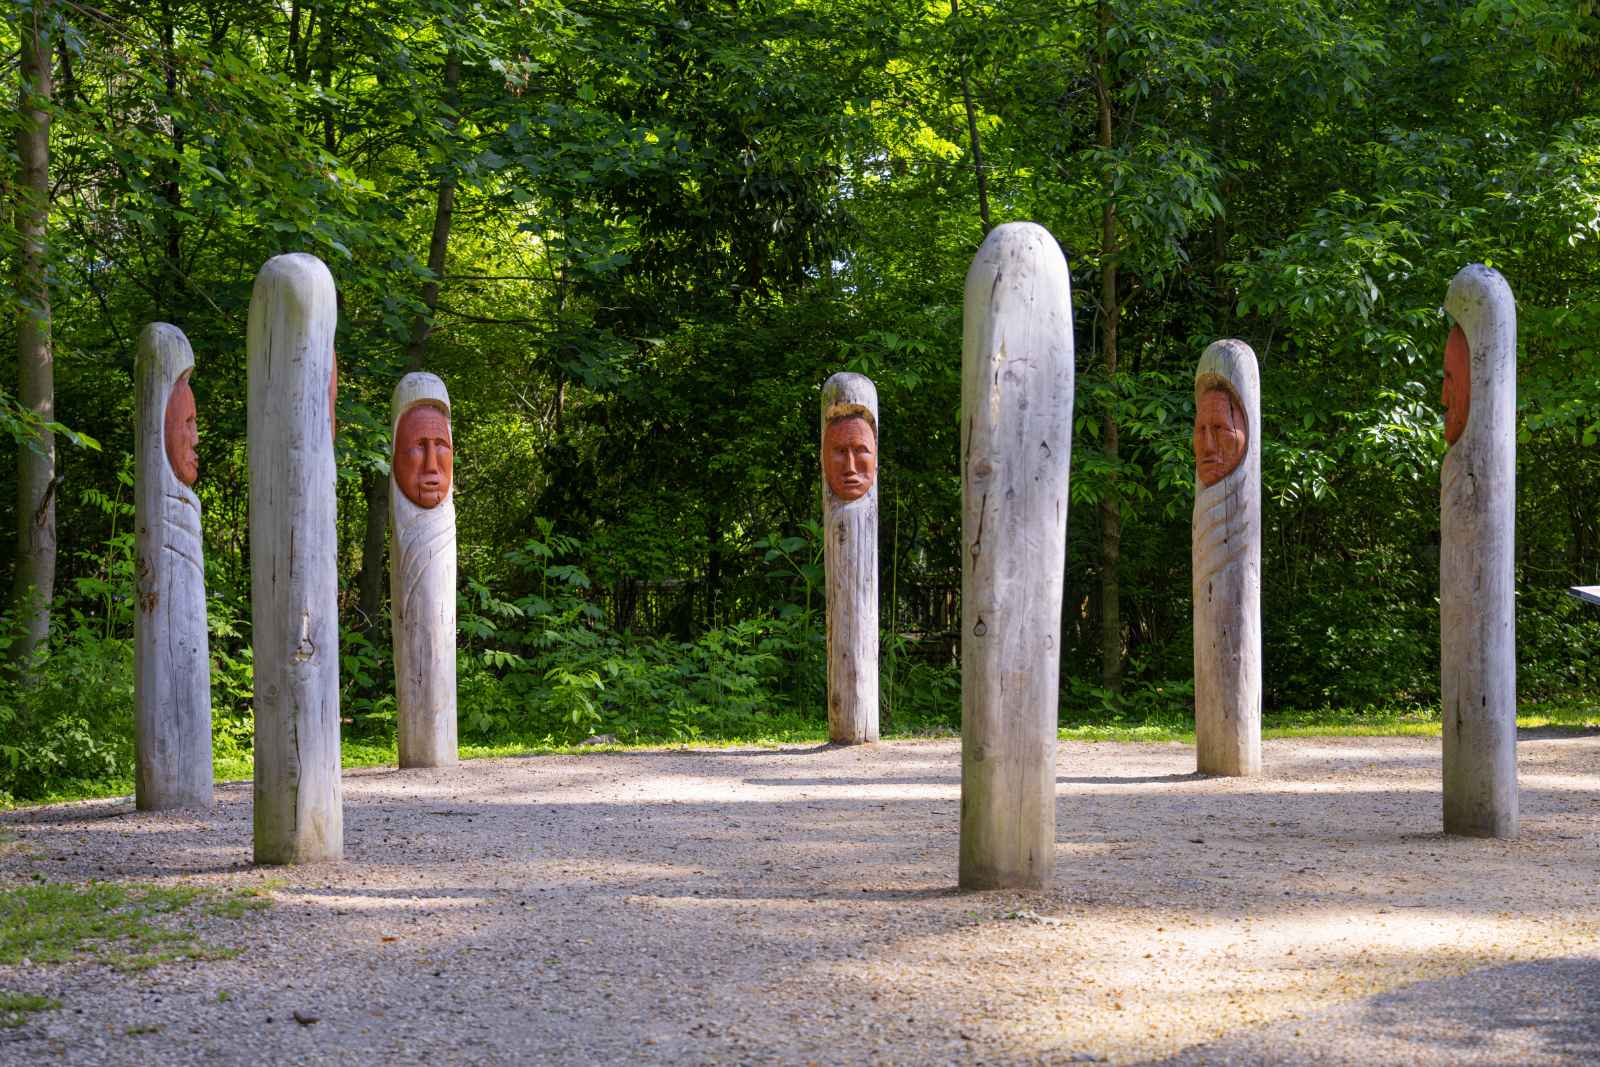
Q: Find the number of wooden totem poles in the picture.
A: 7